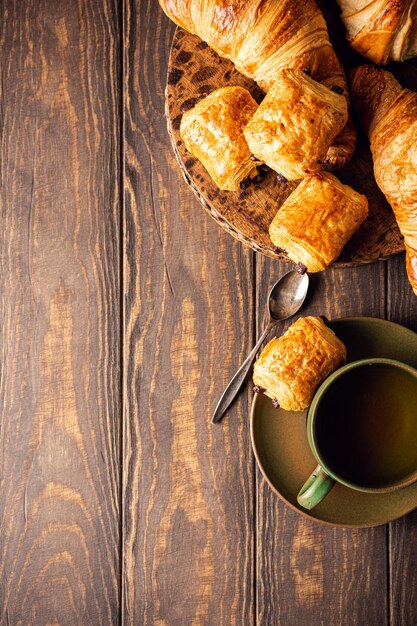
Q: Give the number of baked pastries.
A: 7